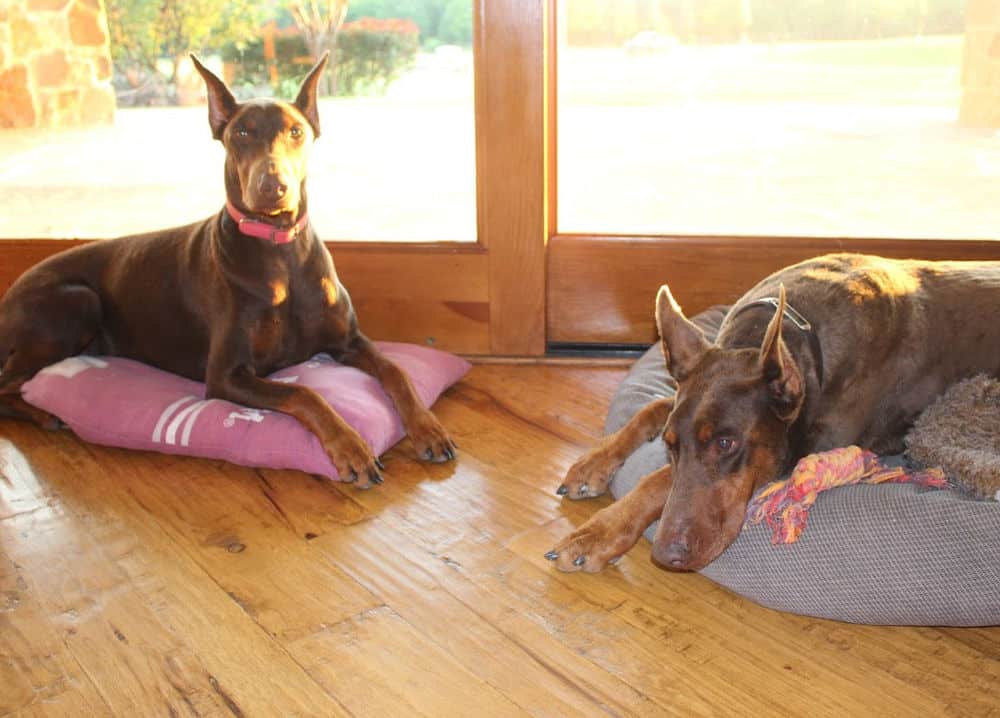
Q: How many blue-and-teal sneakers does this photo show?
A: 0